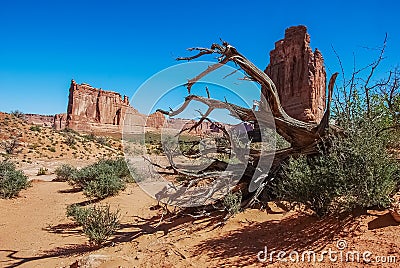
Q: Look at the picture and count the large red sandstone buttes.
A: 2